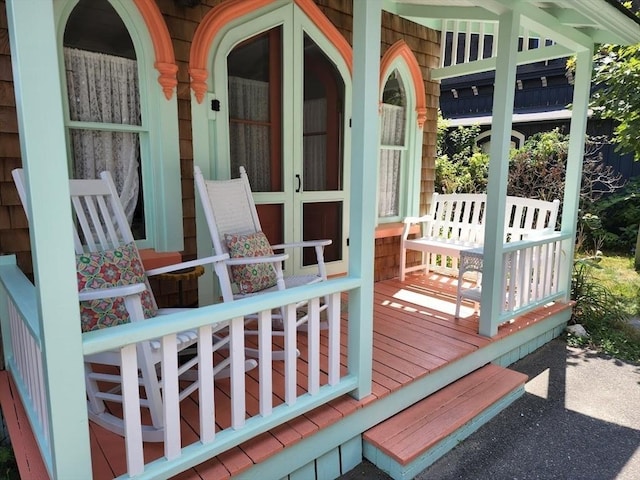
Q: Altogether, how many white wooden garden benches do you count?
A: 1